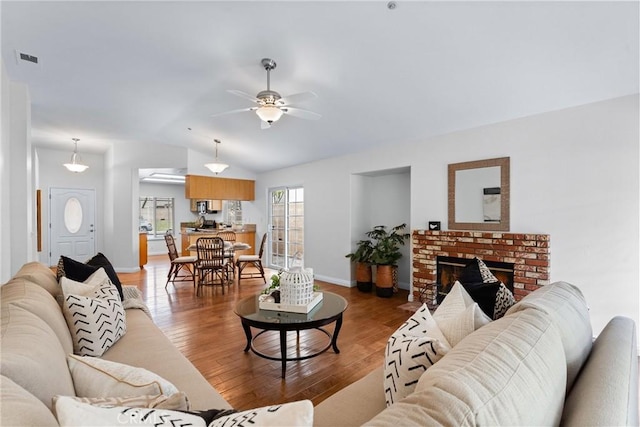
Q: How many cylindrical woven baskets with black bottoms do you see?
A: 2